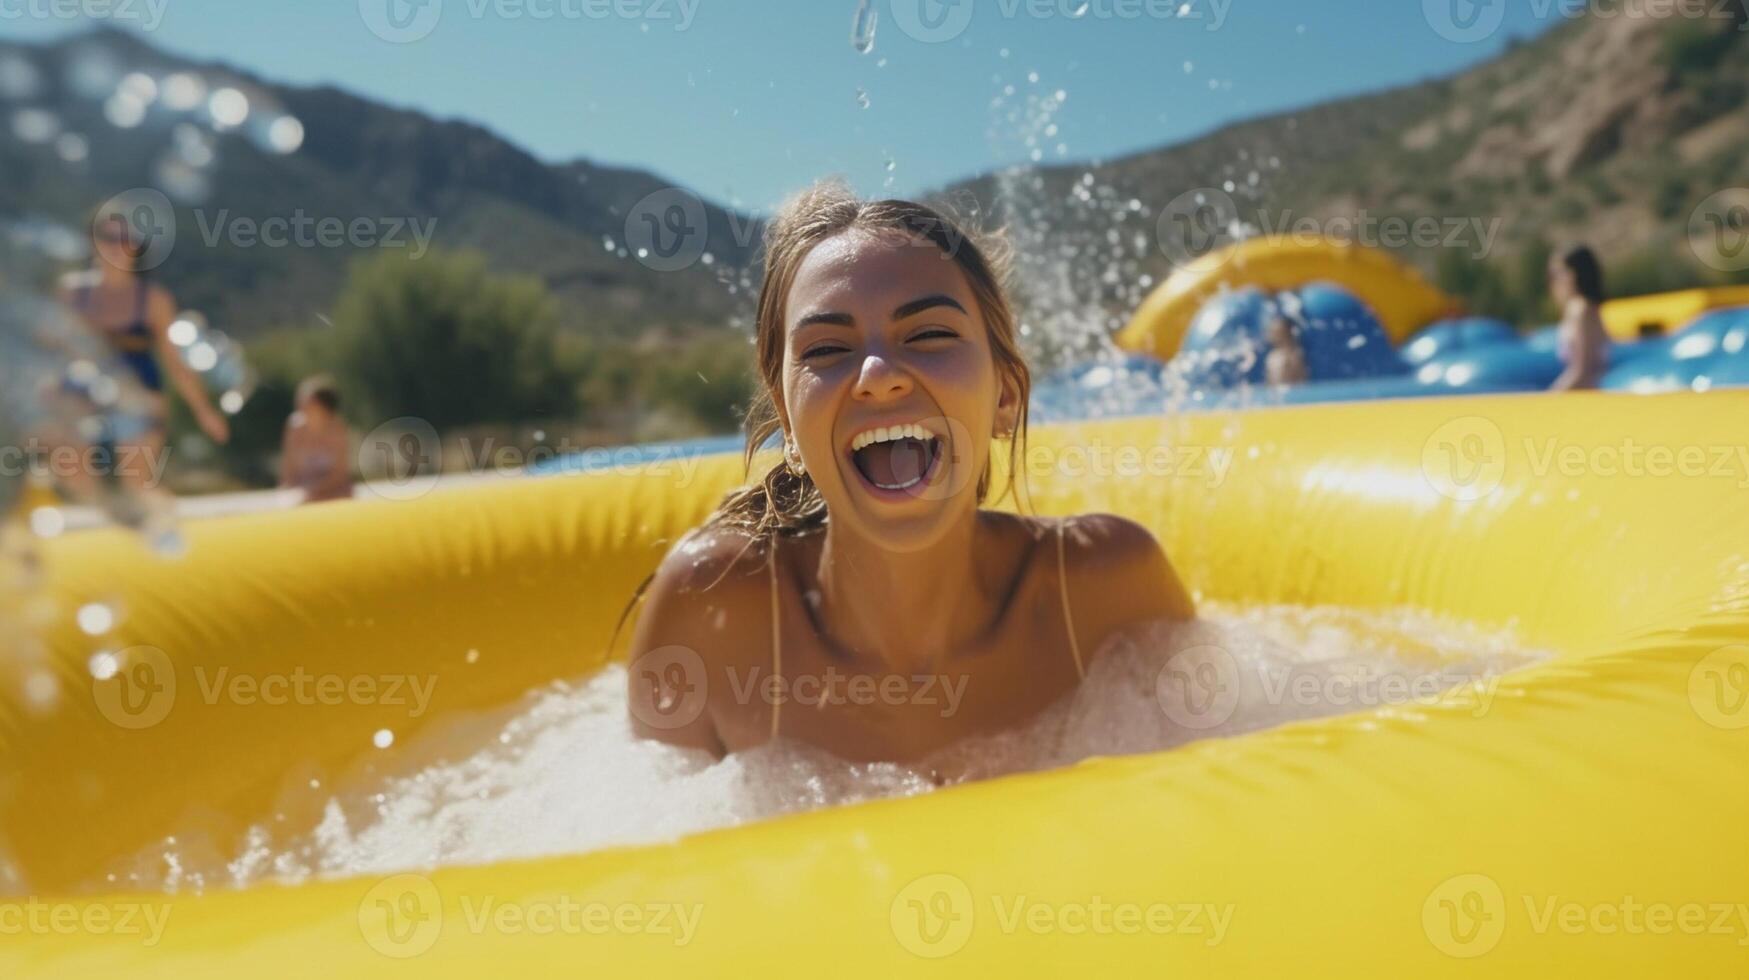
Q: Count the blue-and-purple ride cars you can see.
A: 0